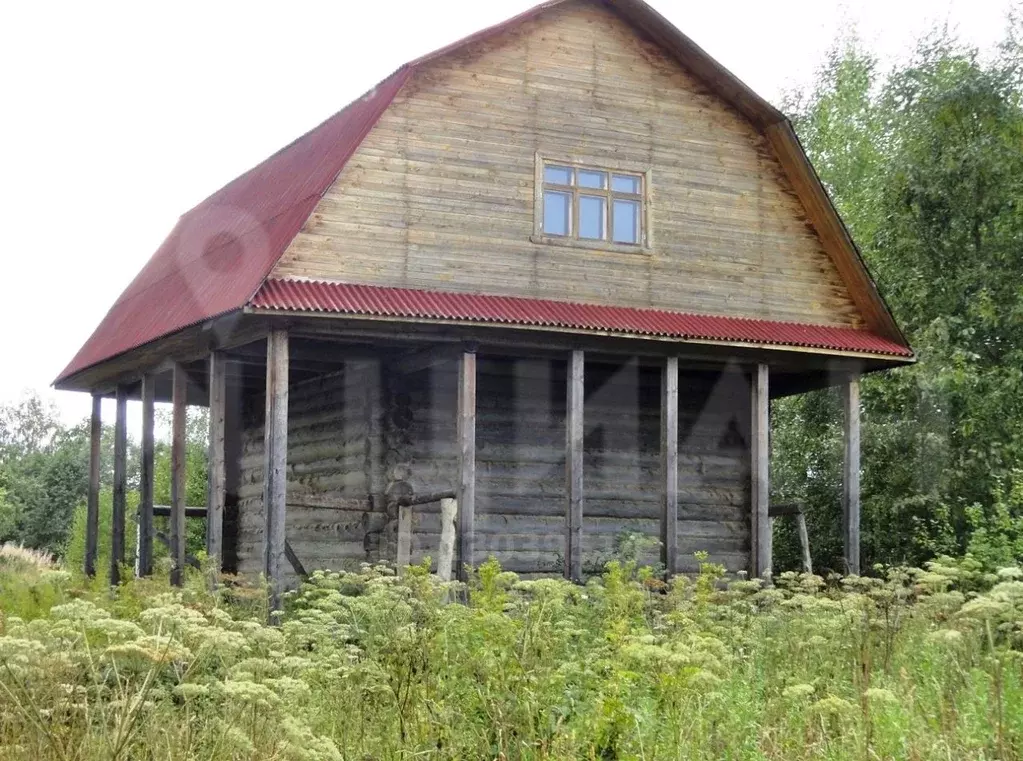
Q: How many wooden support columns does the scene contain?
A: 11